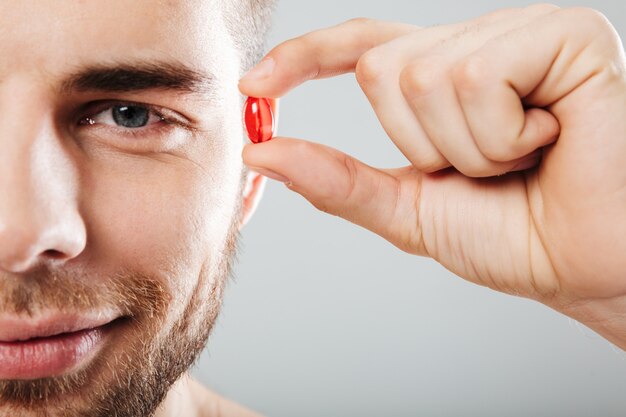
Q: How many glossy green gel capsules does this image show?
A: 0